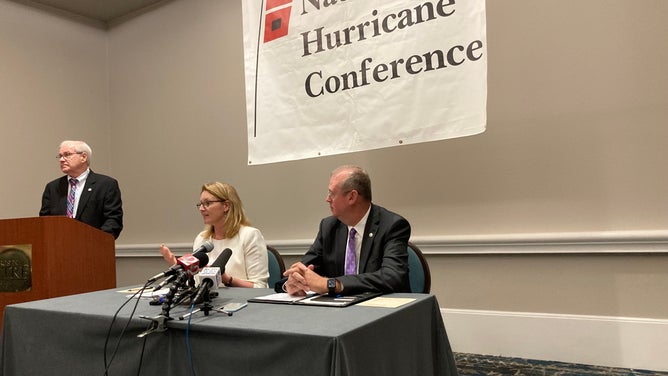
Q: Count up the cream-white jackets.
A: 1